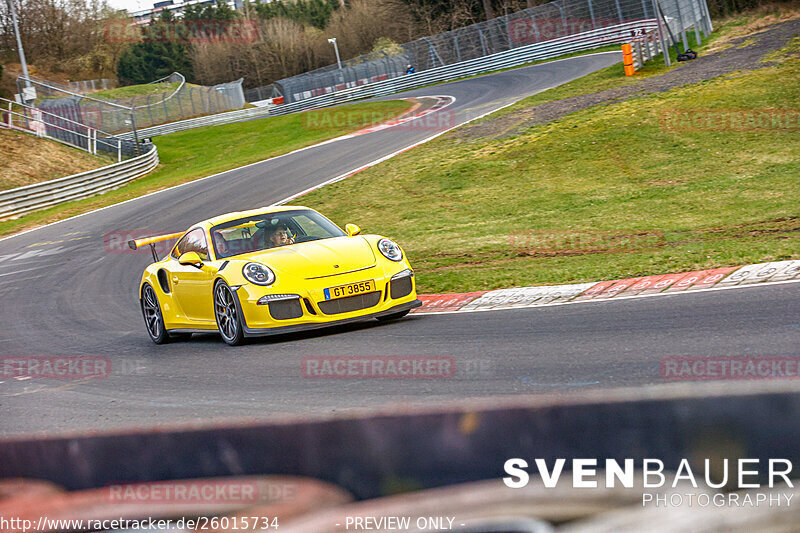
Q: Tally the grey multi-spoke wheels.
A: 2